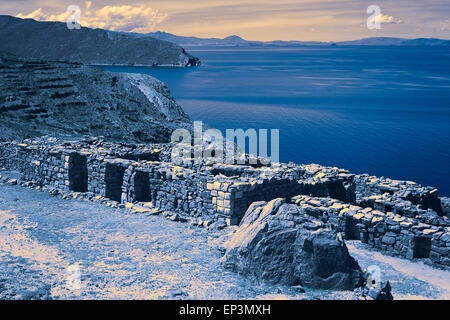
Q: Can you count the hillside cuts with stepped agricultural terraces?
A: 1